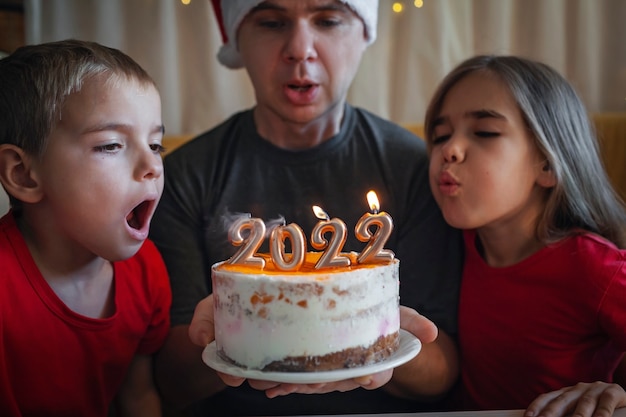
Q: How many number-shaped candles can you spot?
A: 4